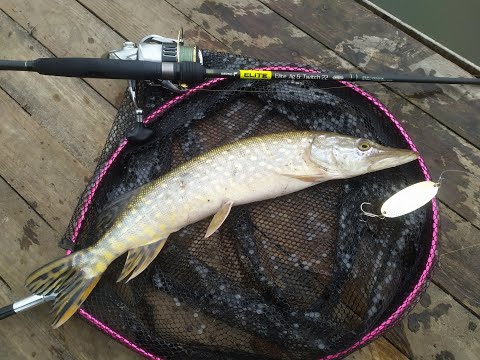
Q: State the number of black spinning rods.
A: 1